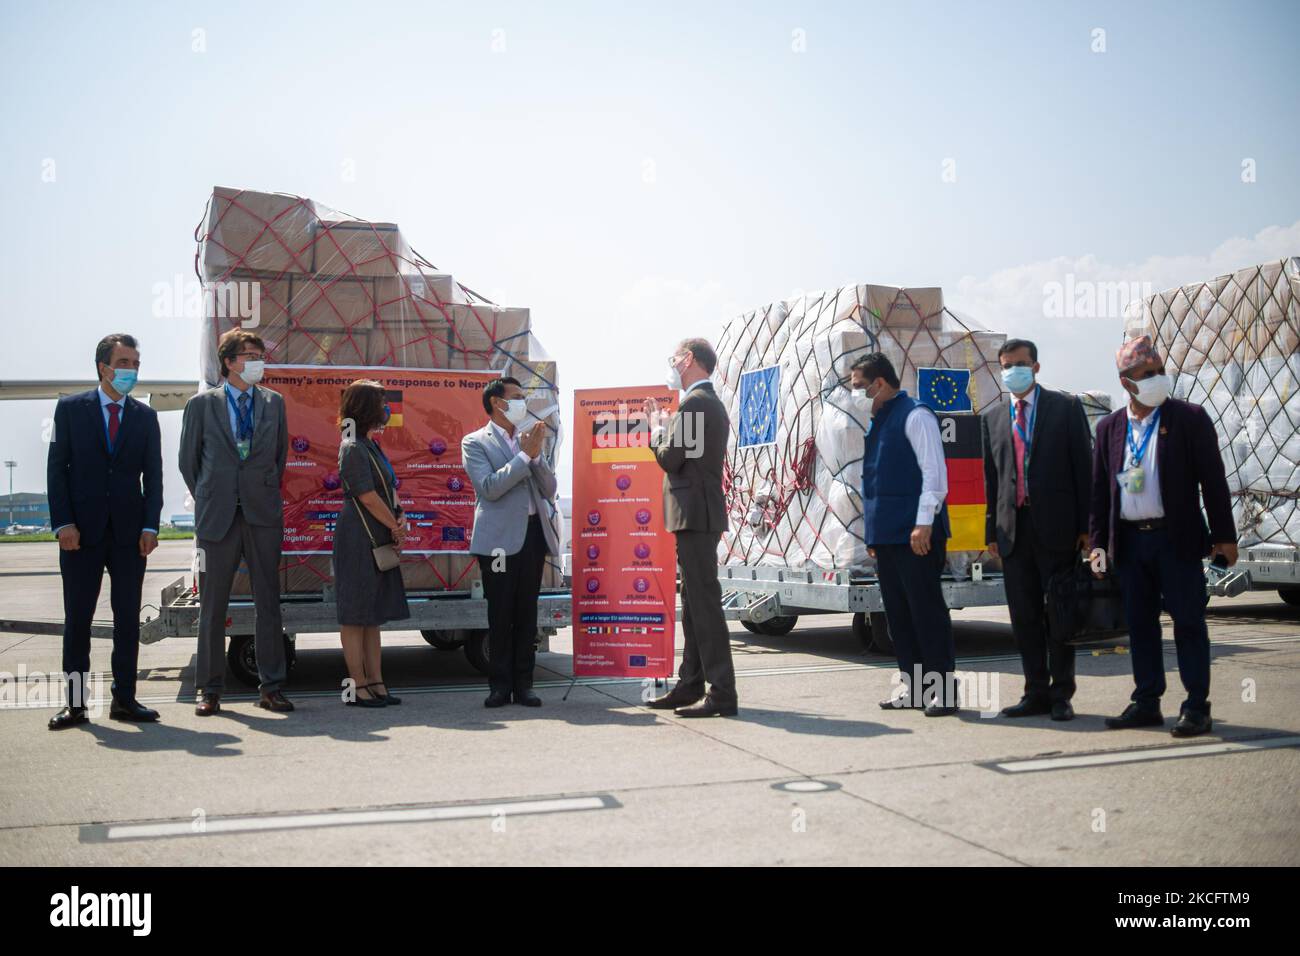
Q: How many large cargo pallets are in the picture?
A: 3